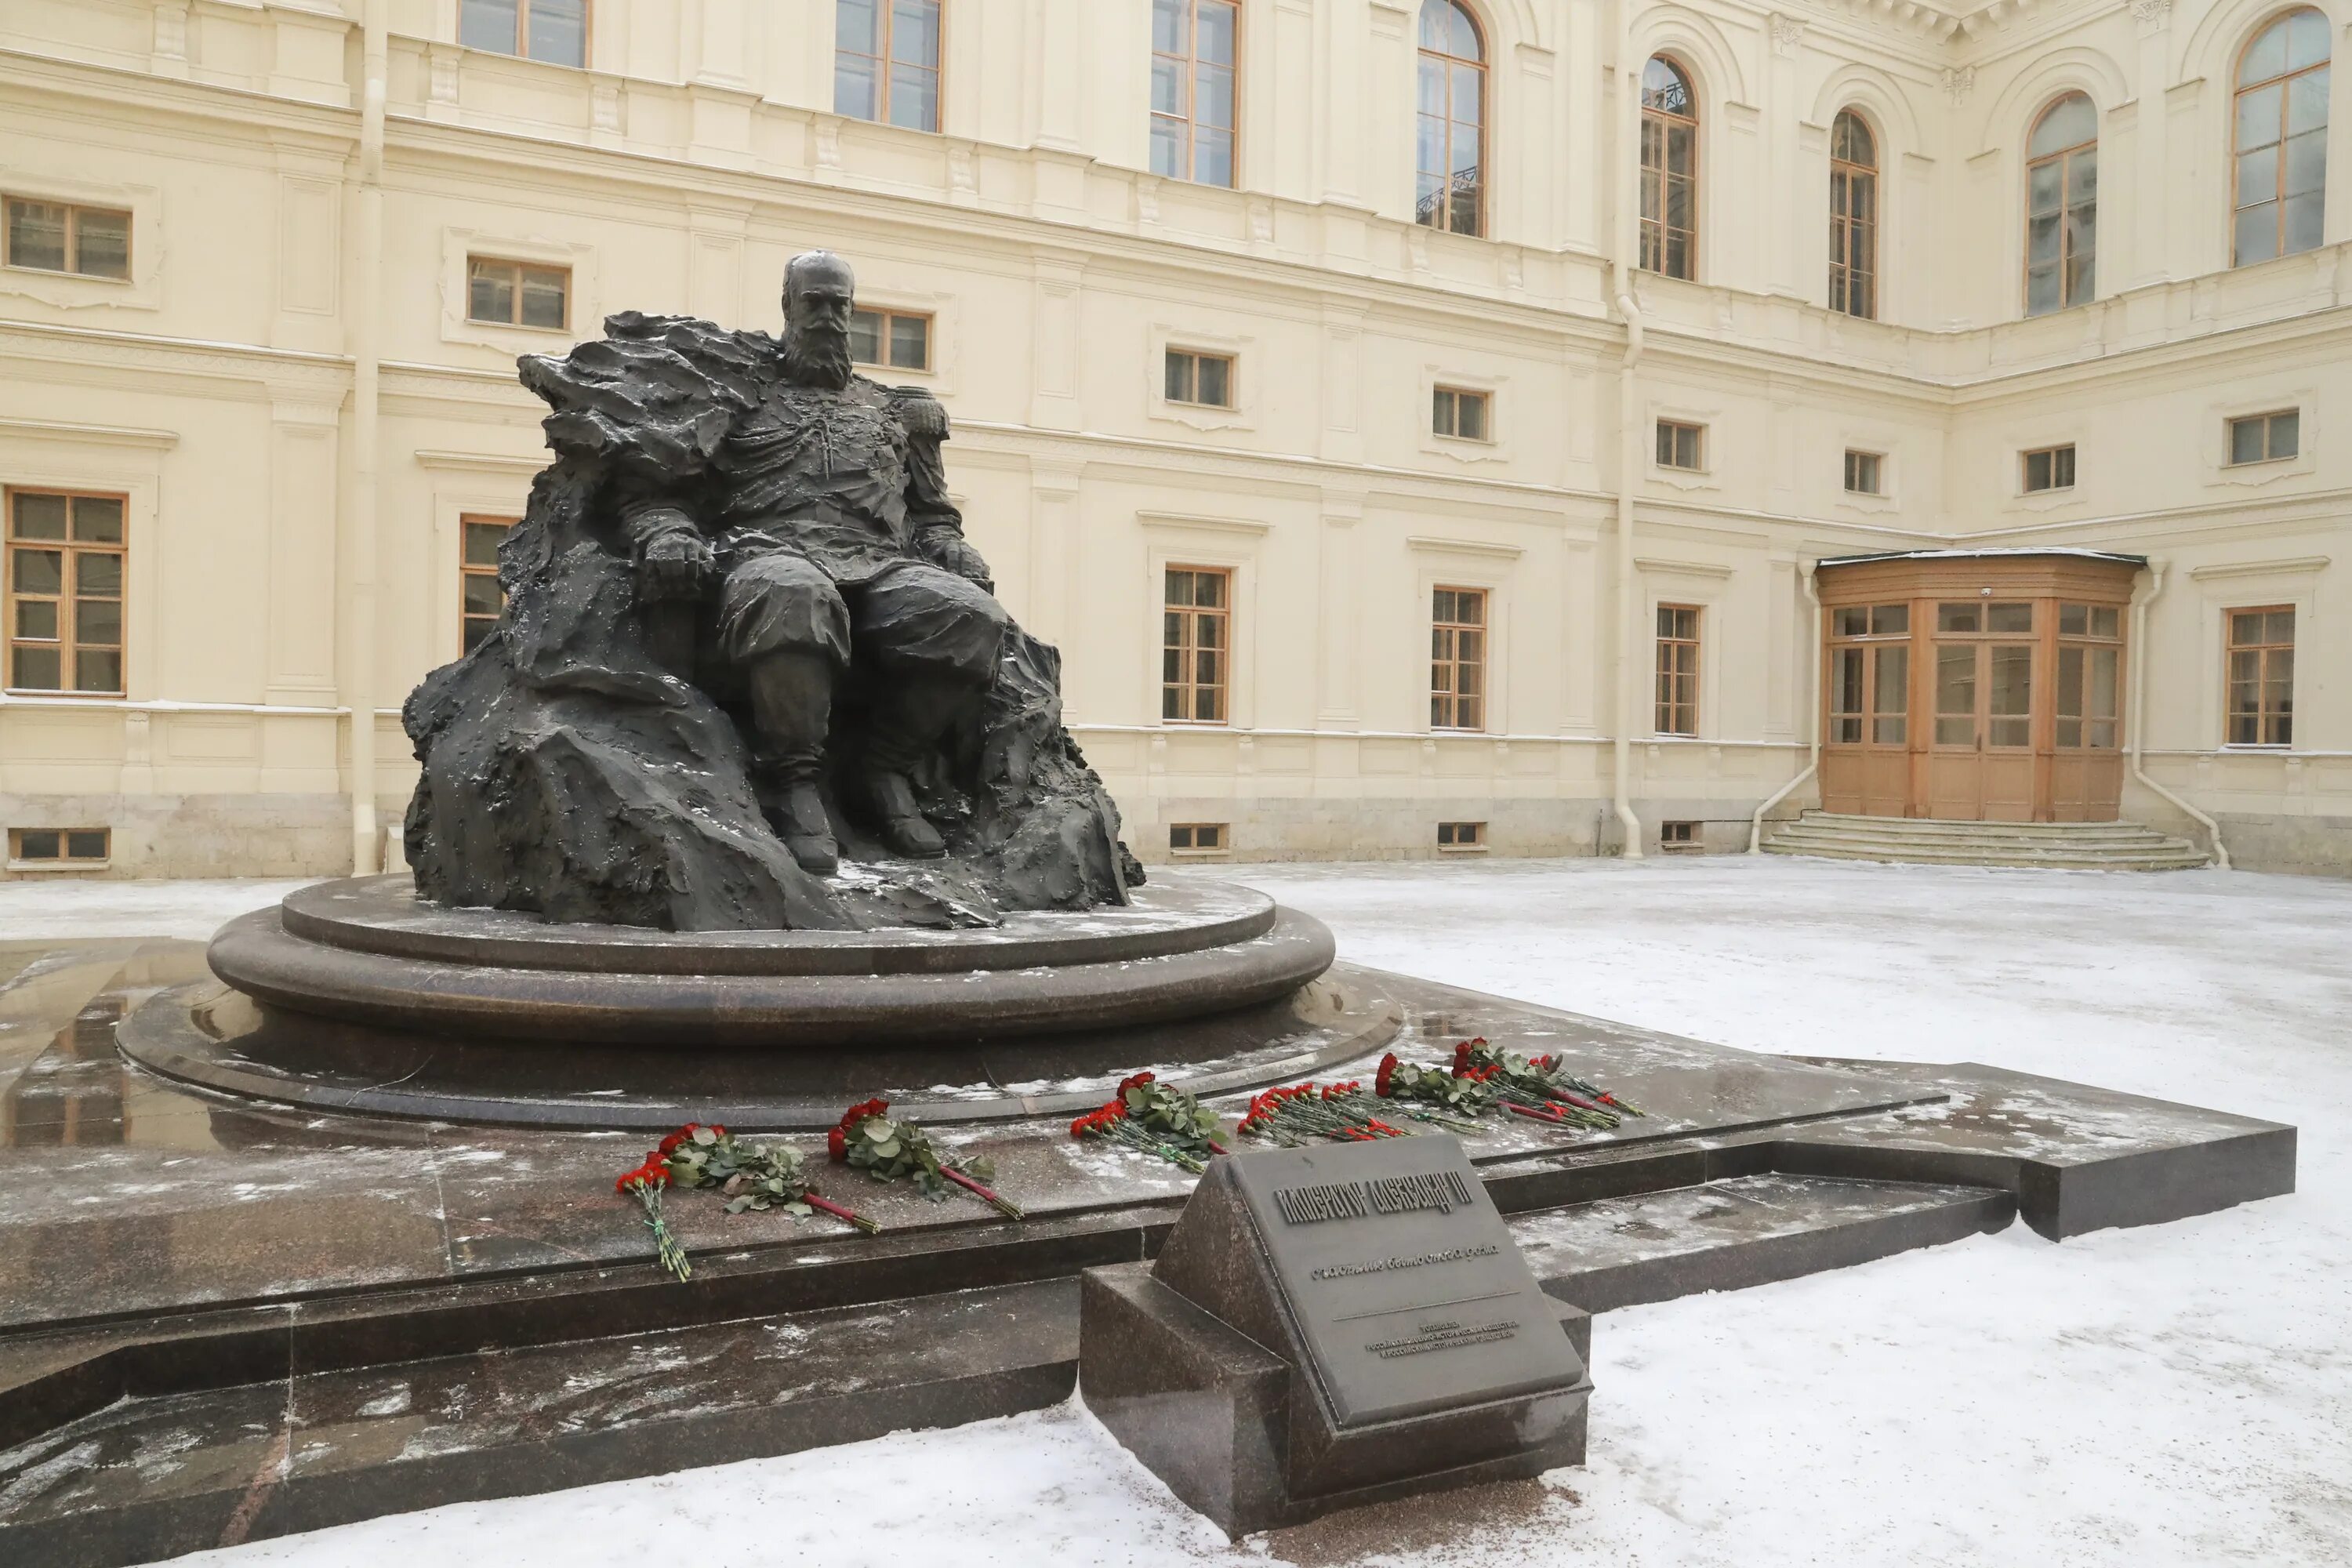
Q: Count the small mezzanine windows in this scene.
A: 9